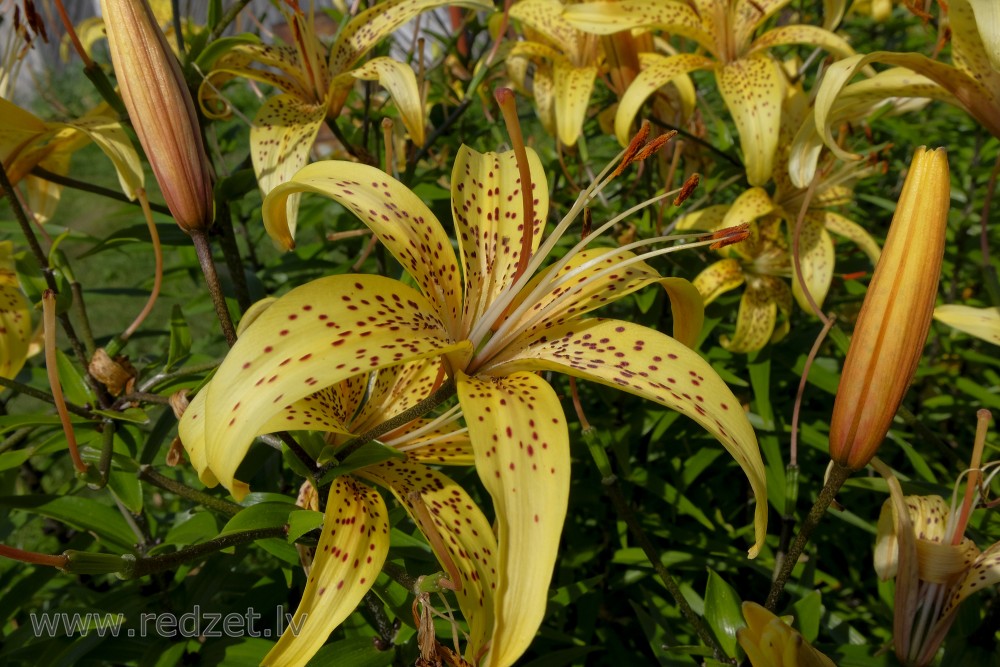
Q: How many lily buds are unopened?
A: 2